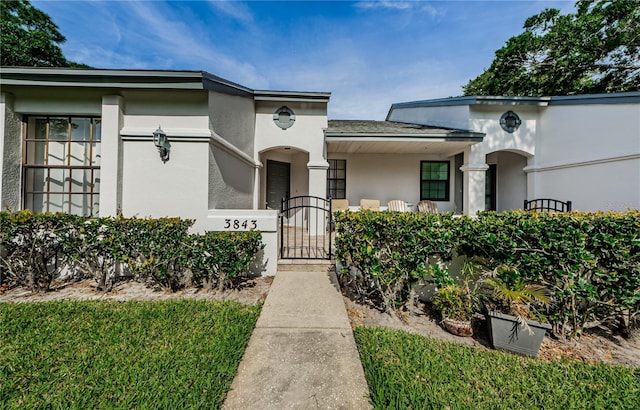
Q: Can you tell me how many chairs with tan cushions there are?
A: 2